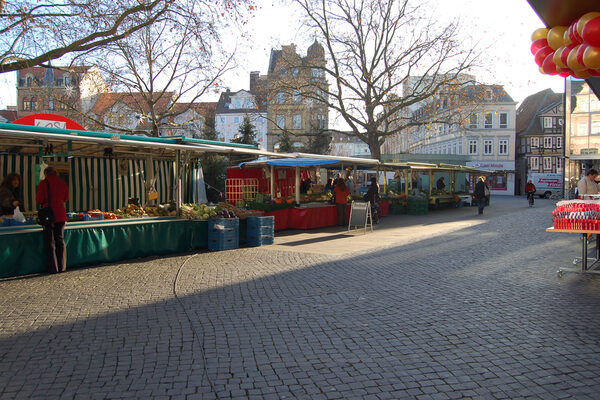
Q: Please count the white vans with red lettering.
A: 1